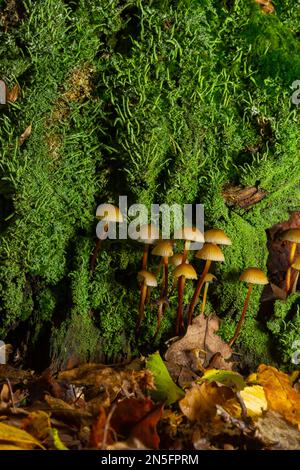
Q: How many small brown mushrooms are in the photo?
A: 13